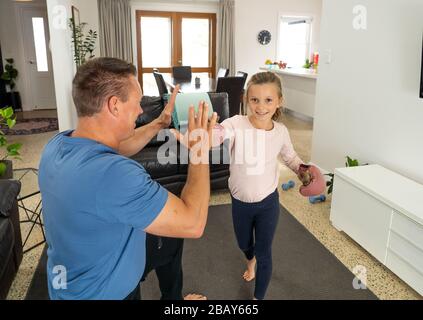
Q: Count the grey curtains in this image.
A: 2